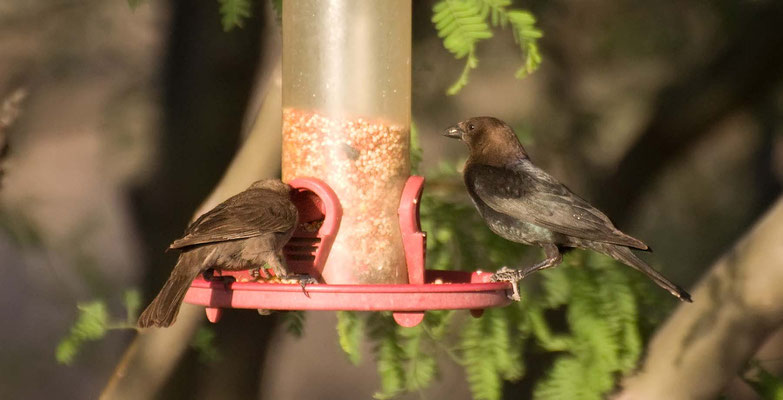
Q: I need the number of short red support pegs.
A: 3